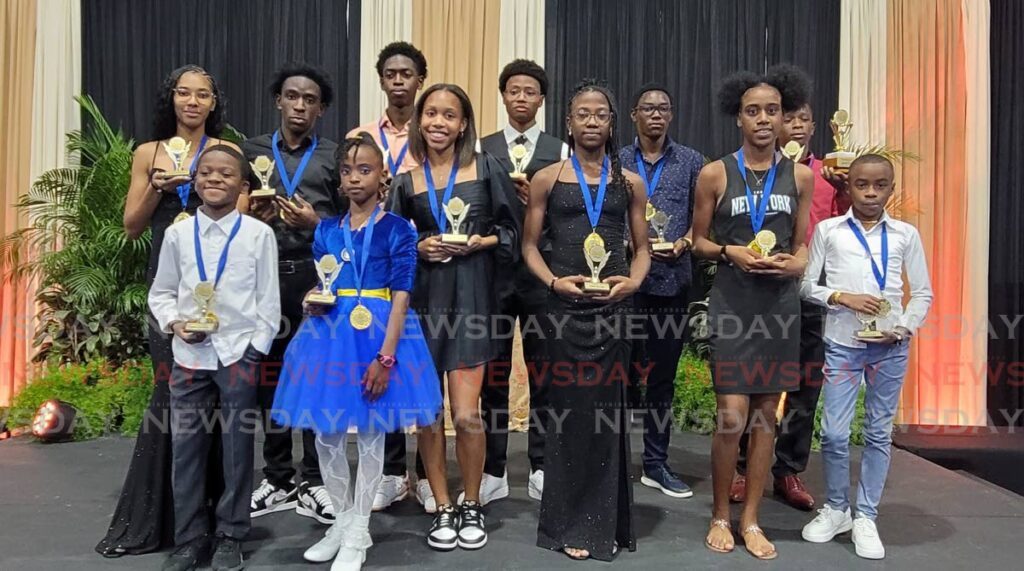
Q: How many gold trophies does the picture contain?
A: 12